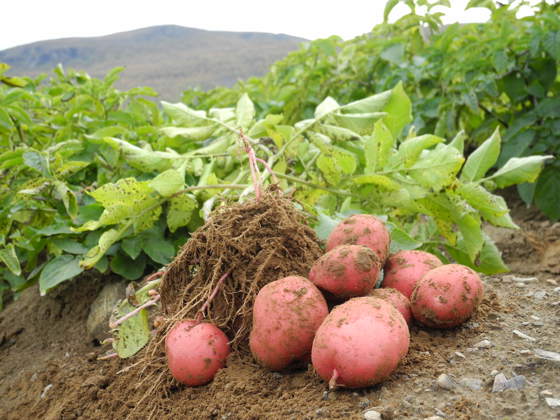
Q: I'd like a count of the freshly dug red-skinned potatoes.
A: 8